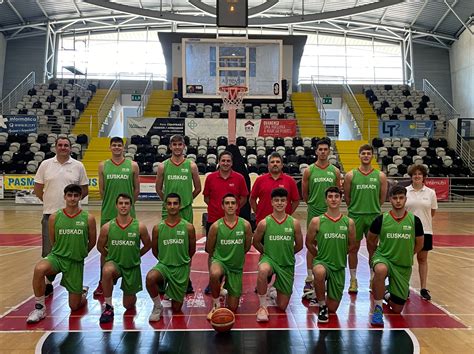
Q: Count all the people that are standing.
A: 8